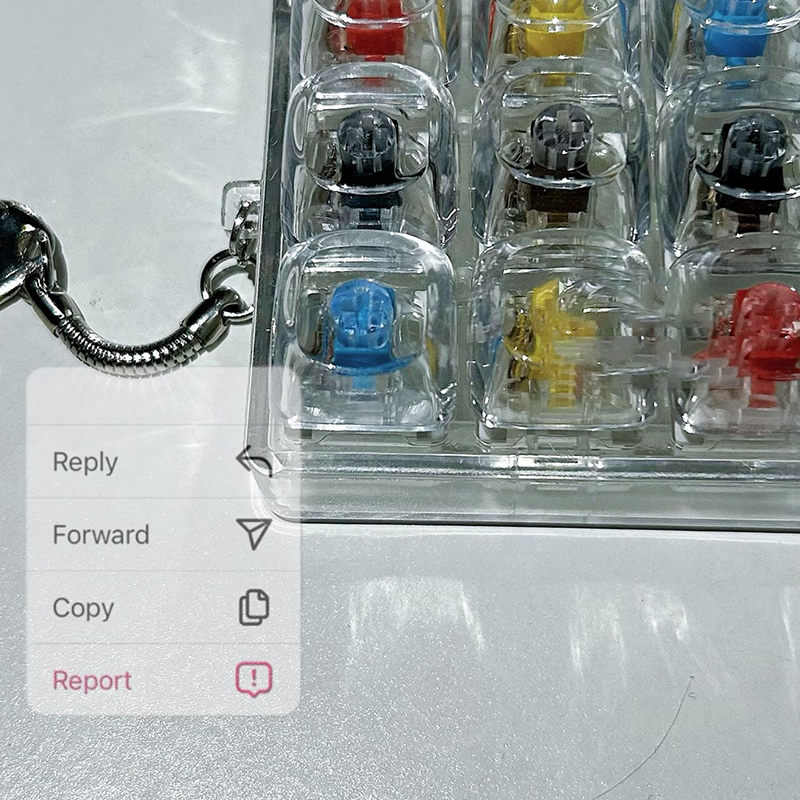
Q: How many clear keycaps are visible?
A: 9